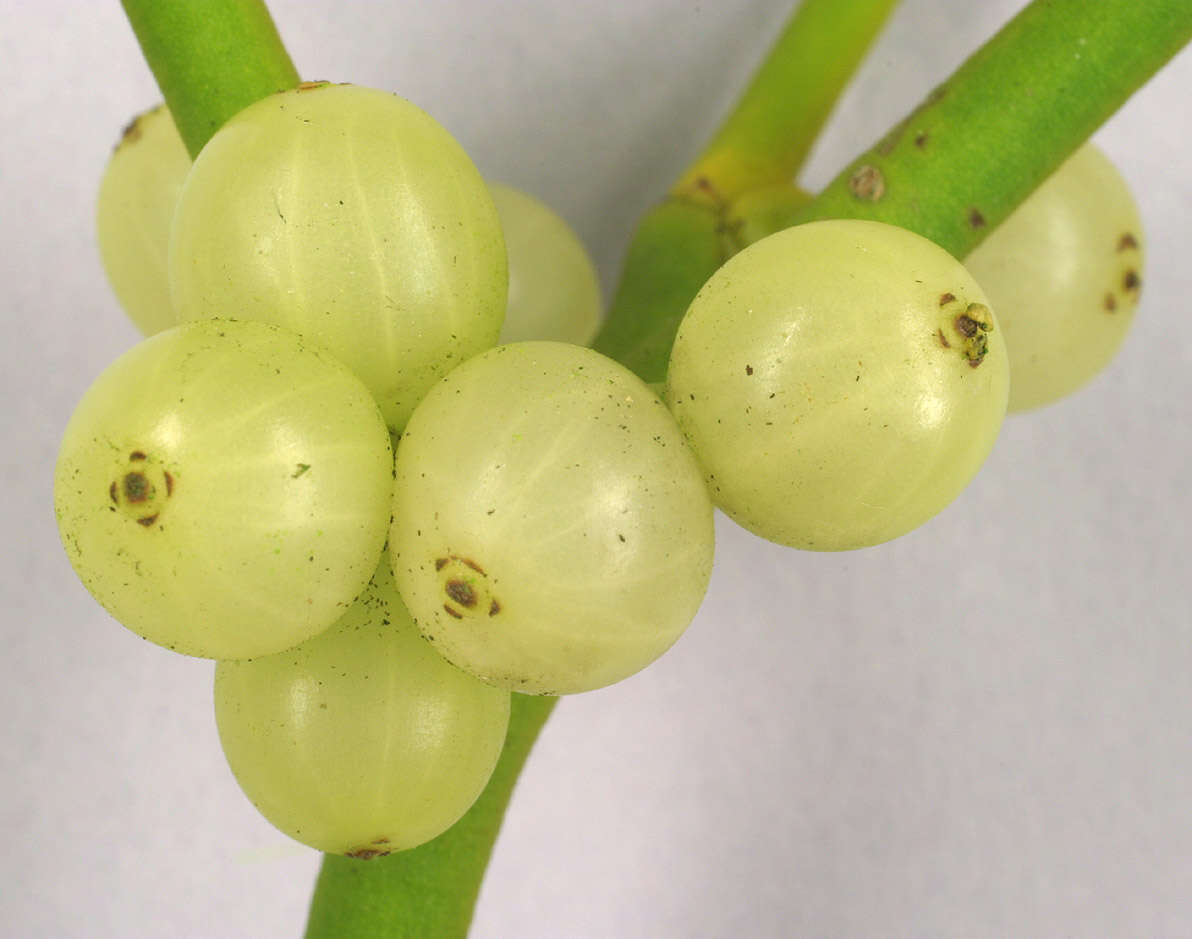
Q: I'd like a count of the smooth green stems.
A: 4